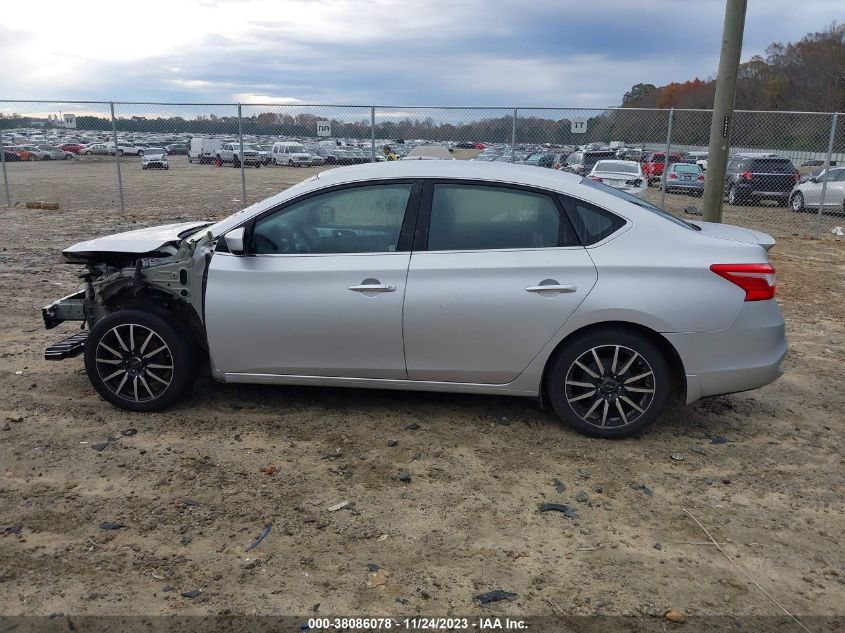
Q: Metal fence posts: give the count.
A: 7